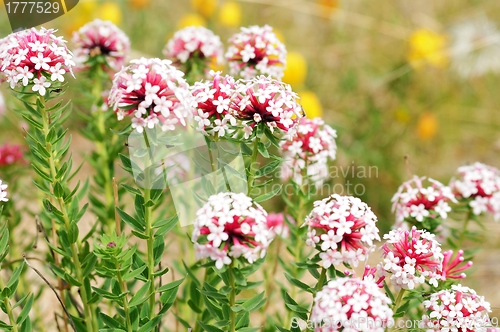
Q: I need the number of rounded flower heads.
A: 15